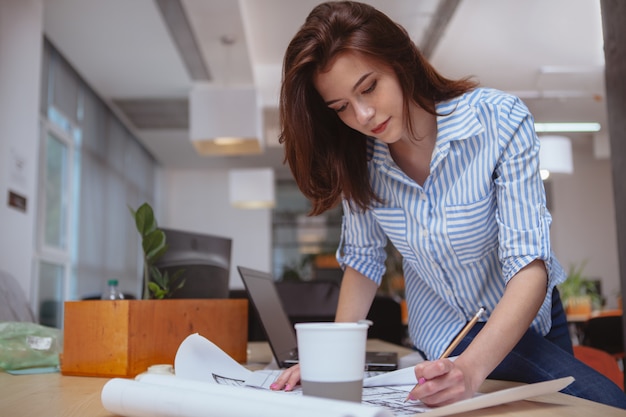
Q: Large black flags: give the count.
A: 0